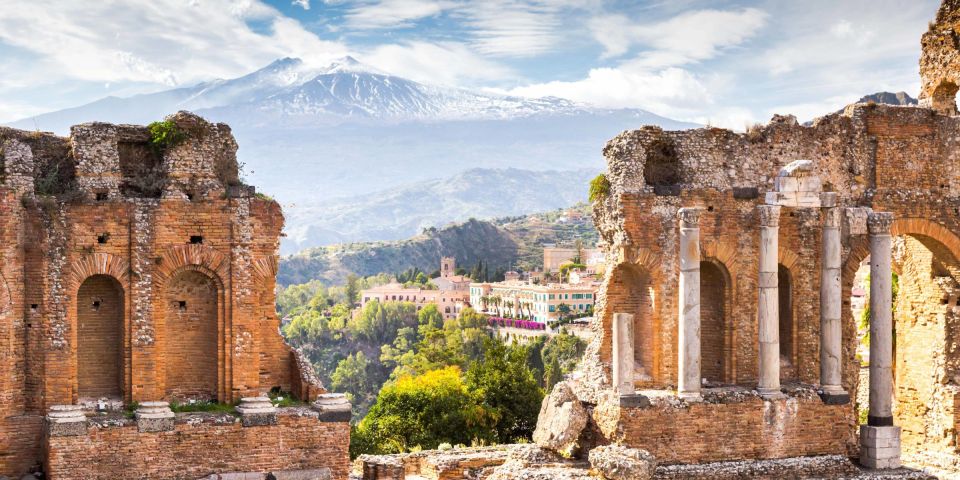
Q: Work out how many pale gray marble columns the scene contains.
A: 5